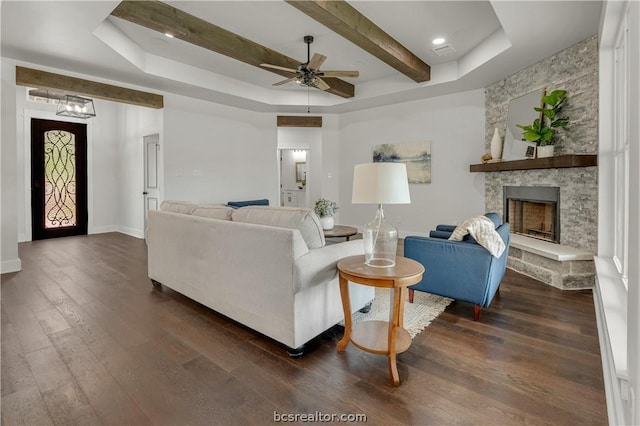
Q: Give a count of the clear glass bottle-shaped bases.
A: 1